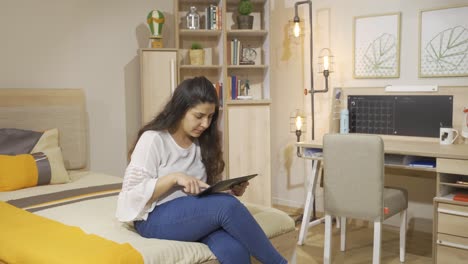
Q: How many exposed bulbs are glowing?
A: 3